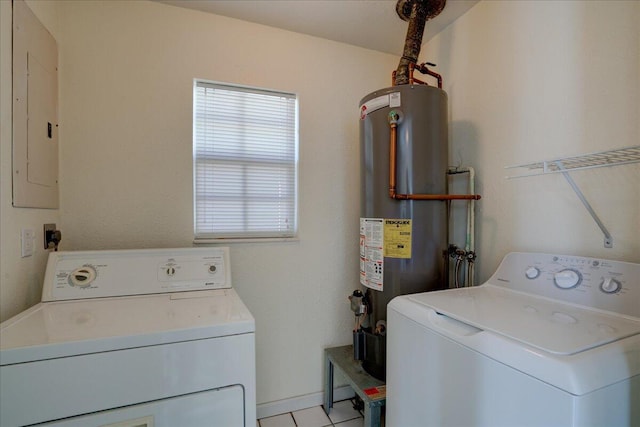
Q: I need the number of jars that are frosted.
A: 0